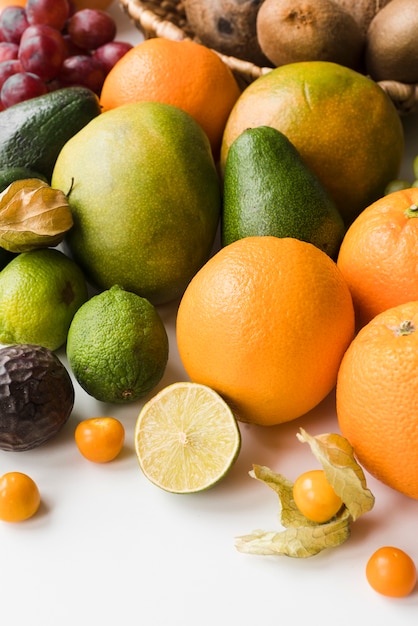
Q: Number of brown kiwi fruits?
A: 2